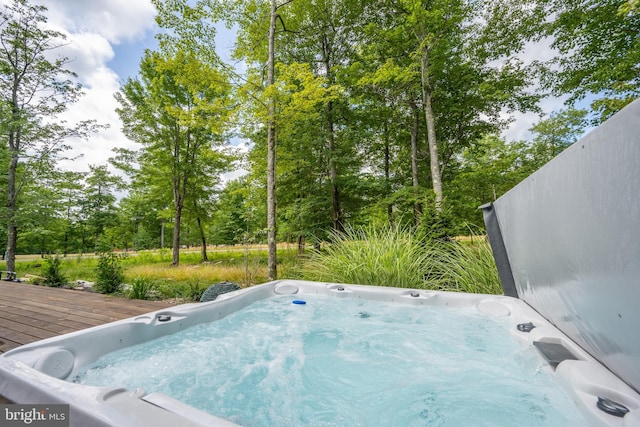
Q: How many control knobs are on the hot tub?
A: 5